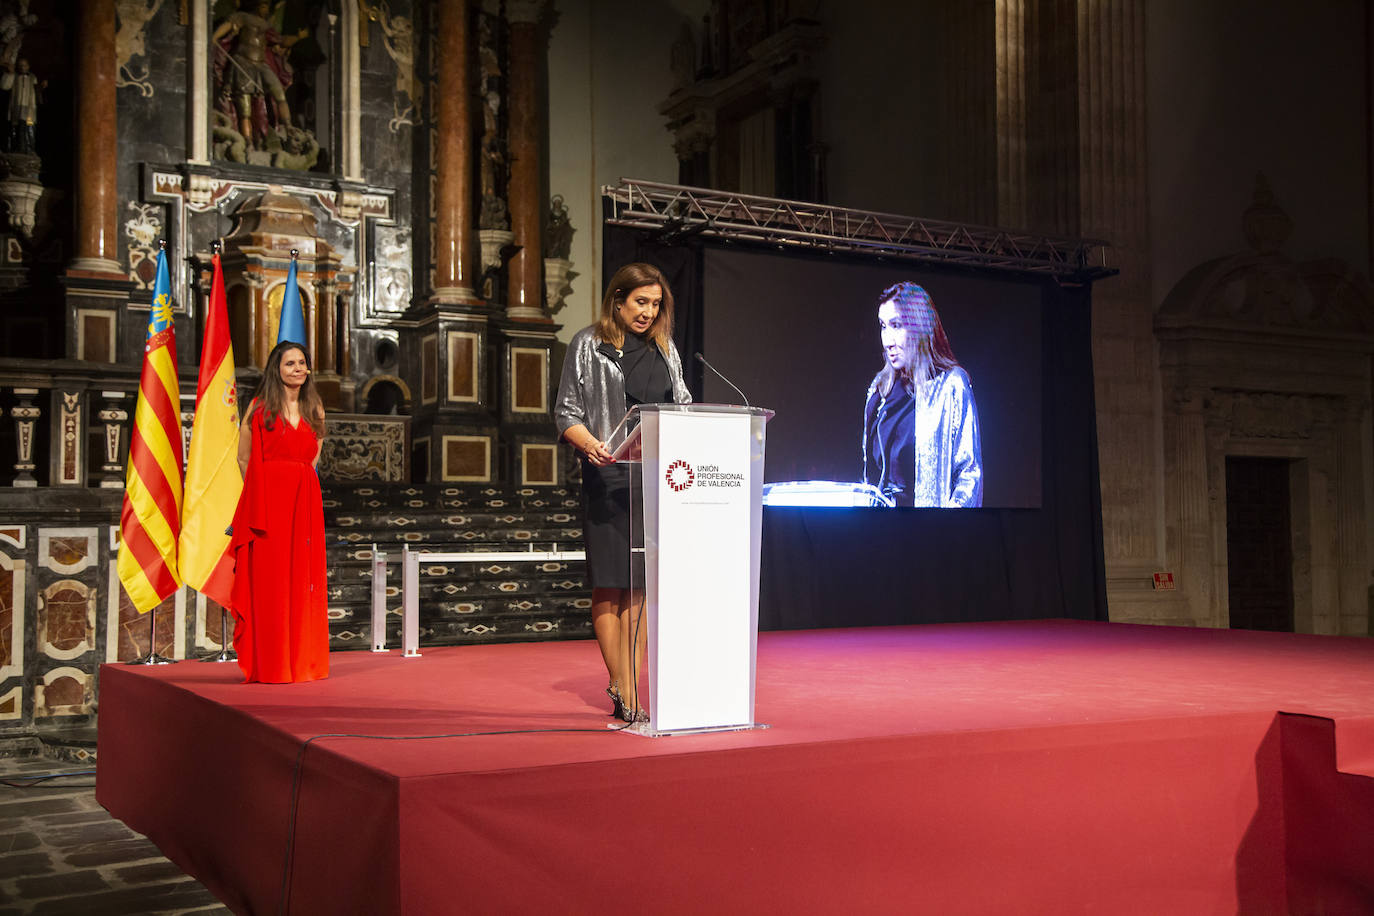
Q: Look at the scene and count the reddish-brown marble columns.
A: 3